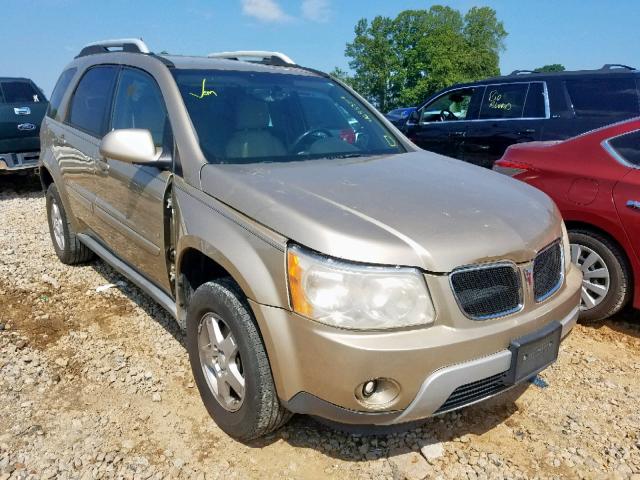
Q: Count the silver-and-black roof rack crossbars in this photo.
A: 2